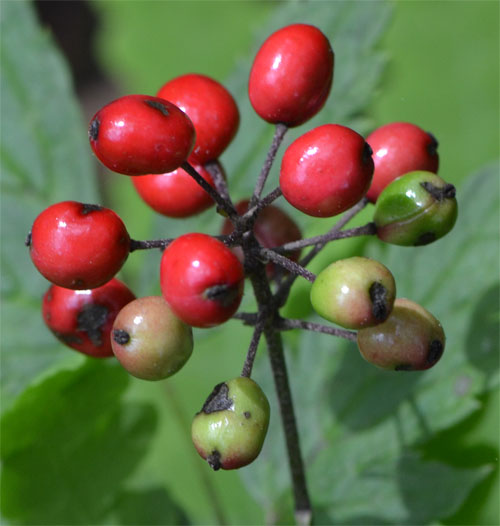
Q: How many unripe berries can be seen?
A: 5